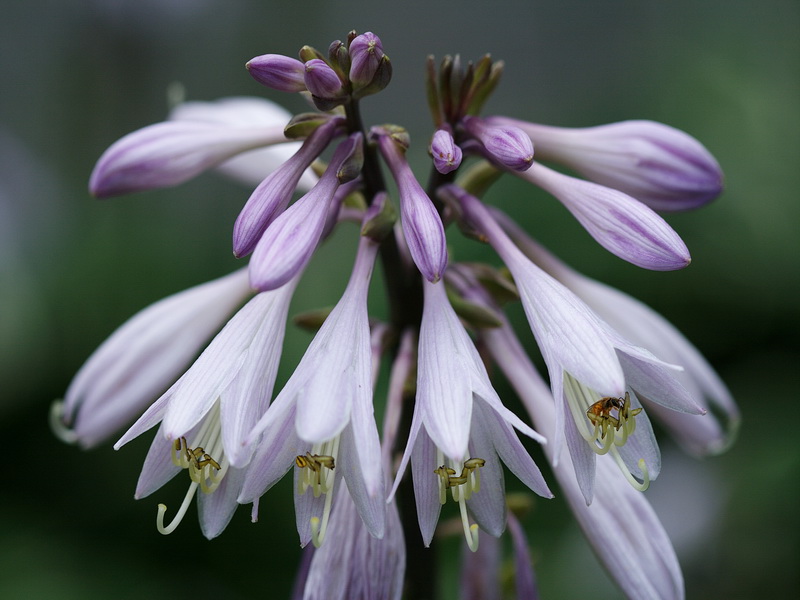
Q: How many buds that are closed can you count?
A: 11